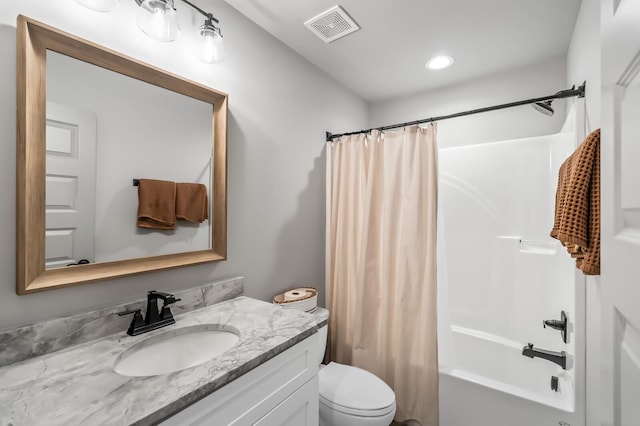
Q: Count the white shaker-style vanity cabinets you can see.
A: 1